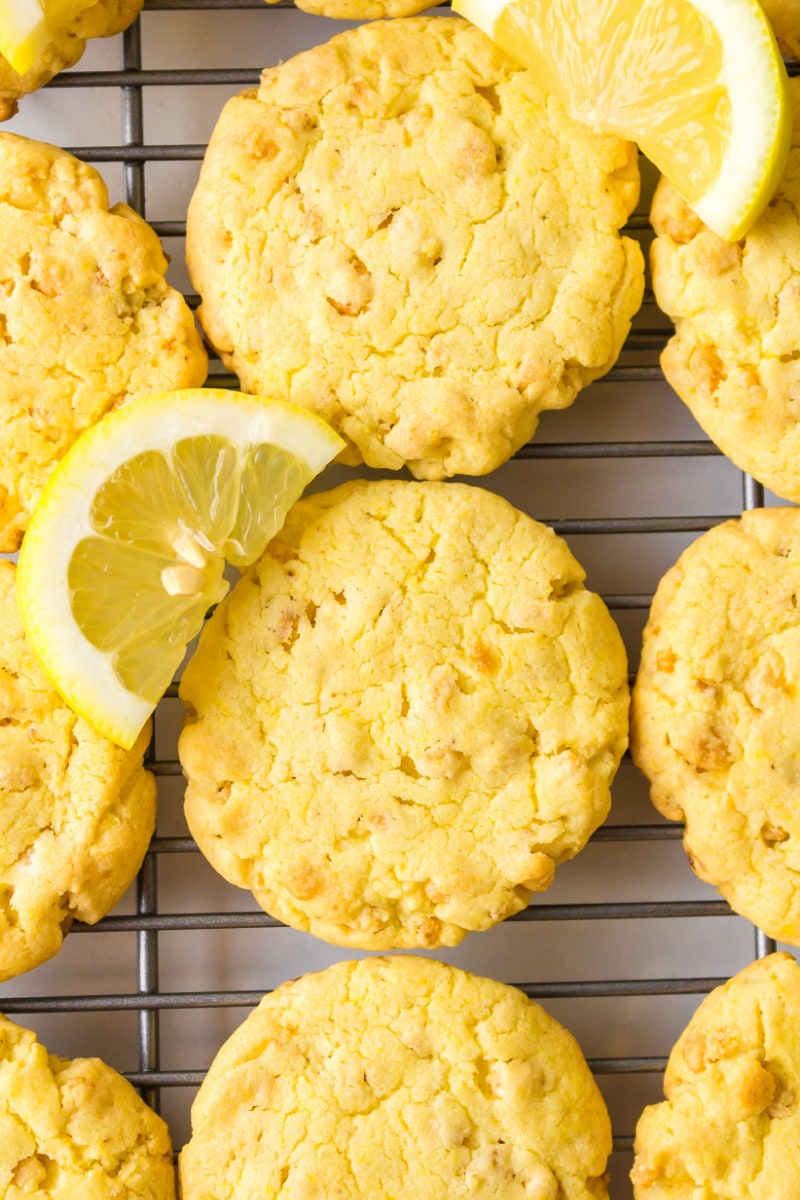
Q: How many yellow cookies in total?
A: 12